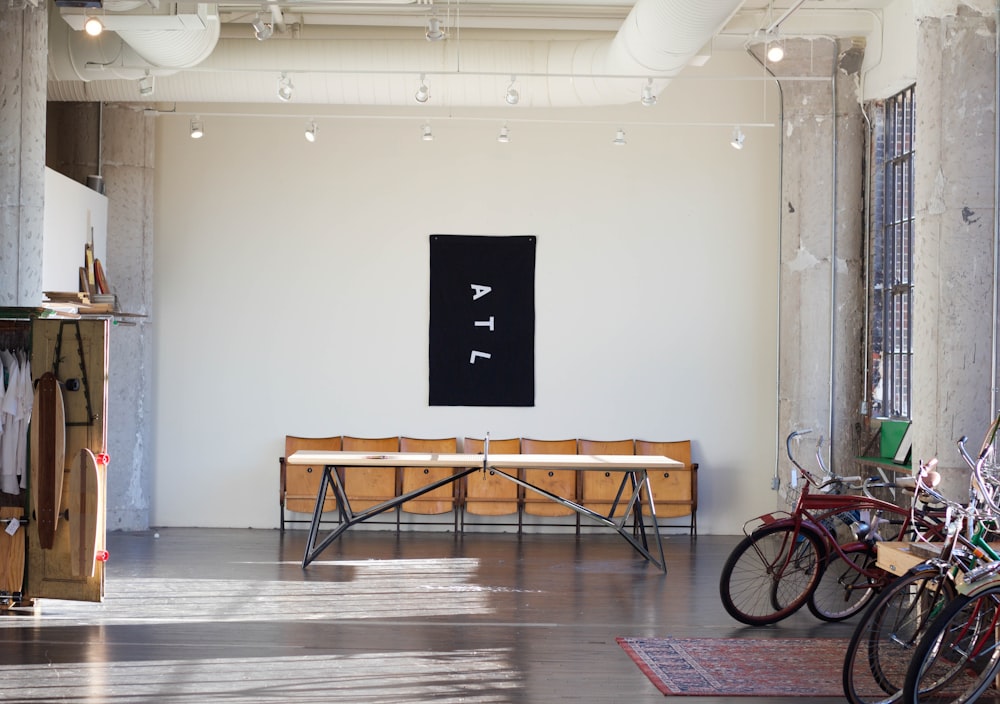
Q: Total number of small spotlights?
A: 15